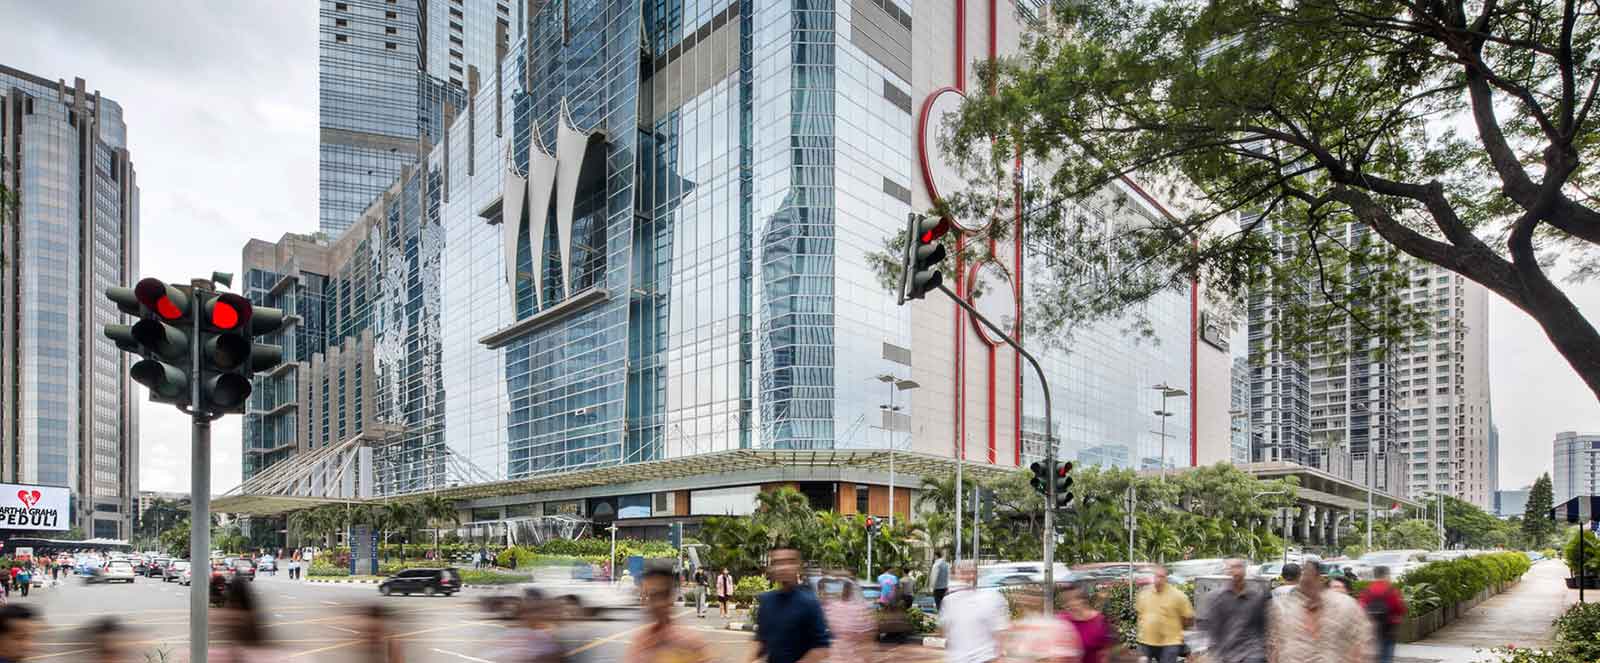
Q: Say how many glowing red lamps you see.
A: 5